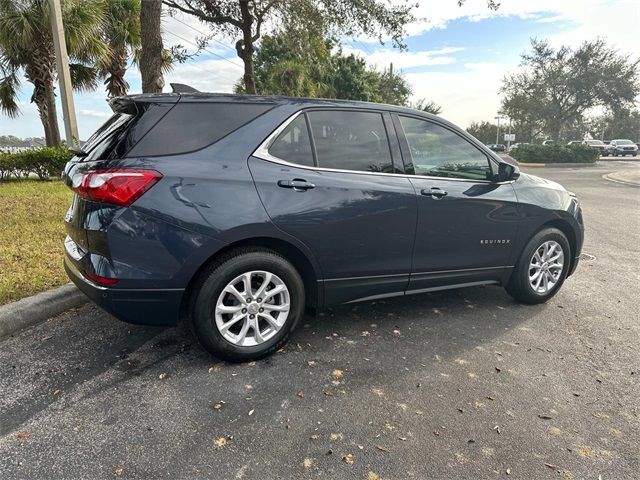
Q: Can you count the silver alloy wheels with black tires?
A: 2